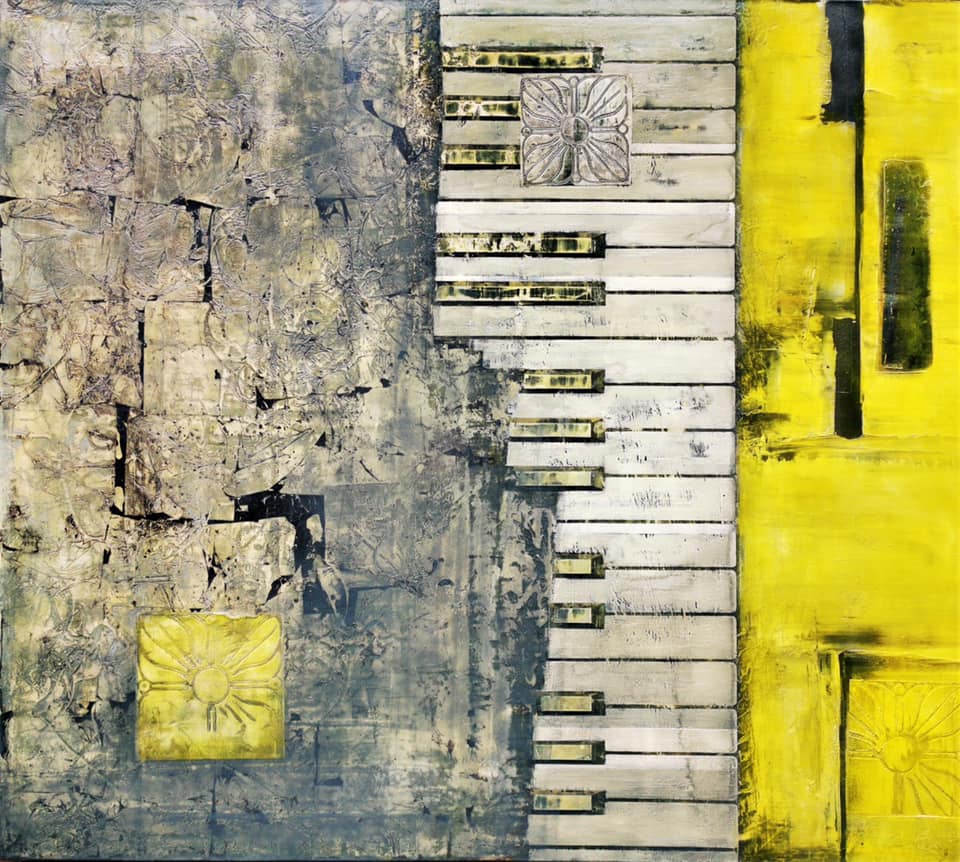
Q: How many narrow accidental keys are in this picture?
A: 13